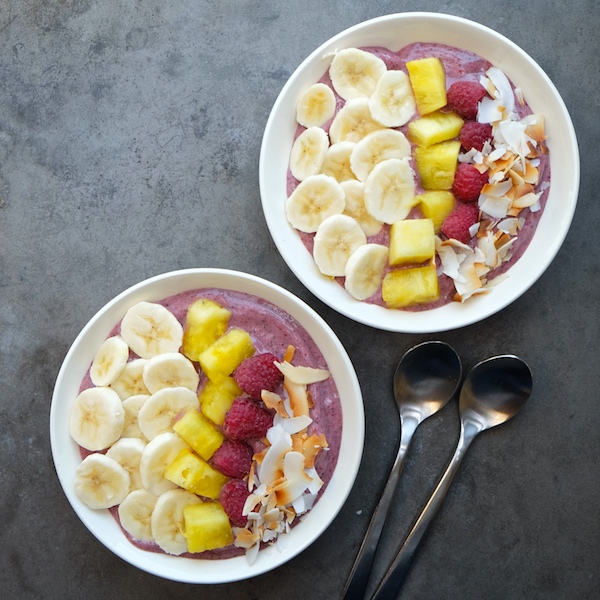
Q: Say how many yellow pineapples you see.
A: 12